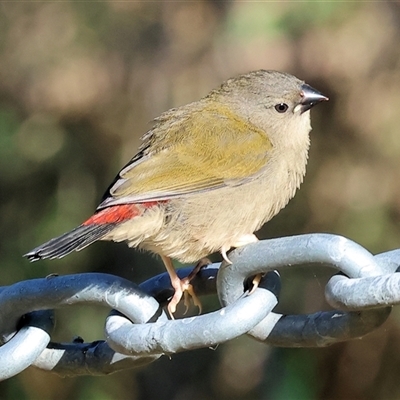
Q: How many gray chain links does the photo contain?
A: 5